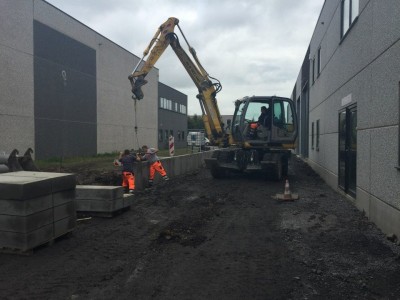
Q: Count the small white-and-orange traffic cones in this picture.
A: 1